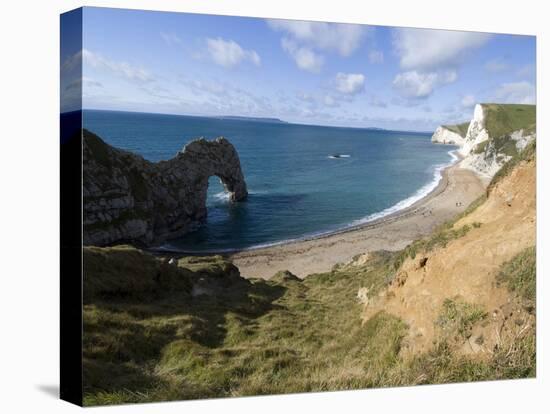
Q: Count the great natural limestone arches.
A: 1